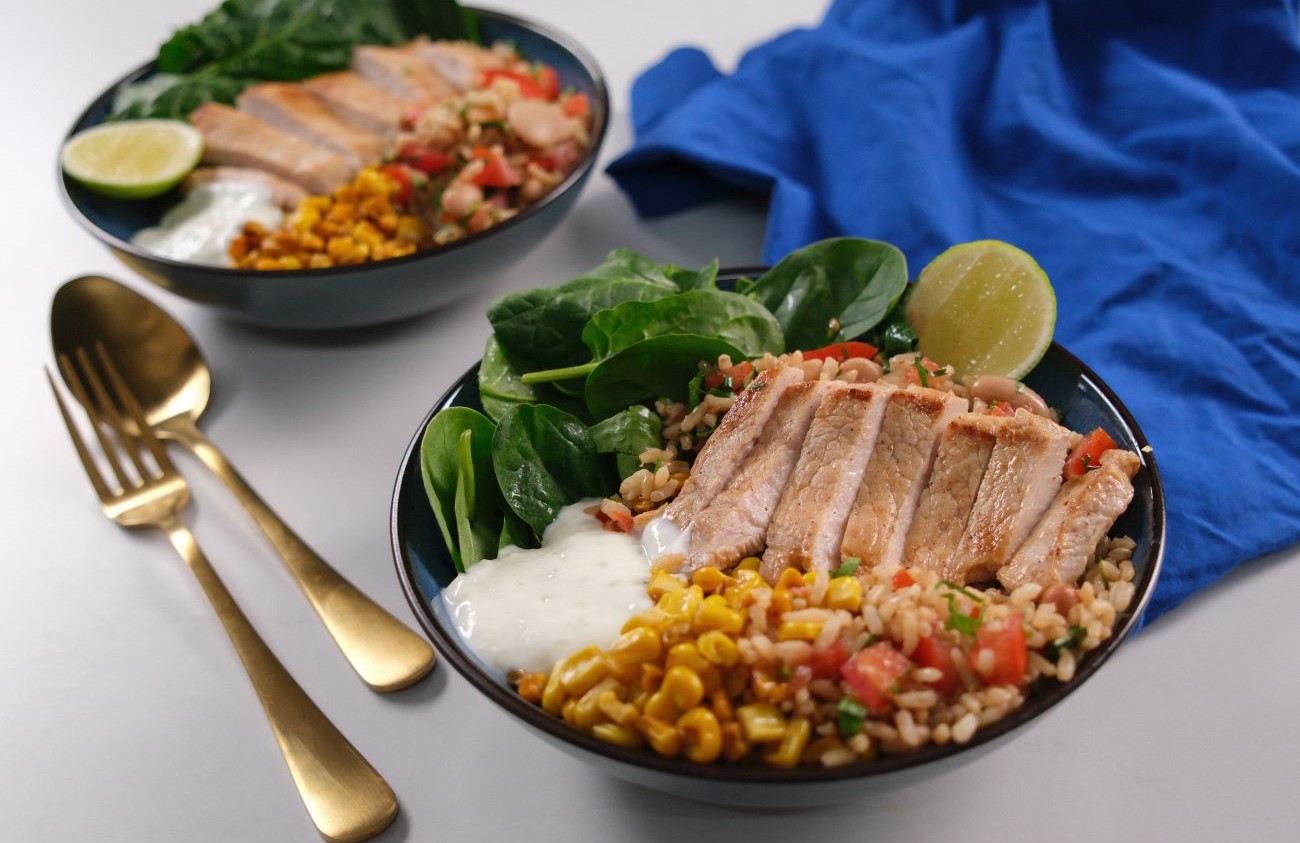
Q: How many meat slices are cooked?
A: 13